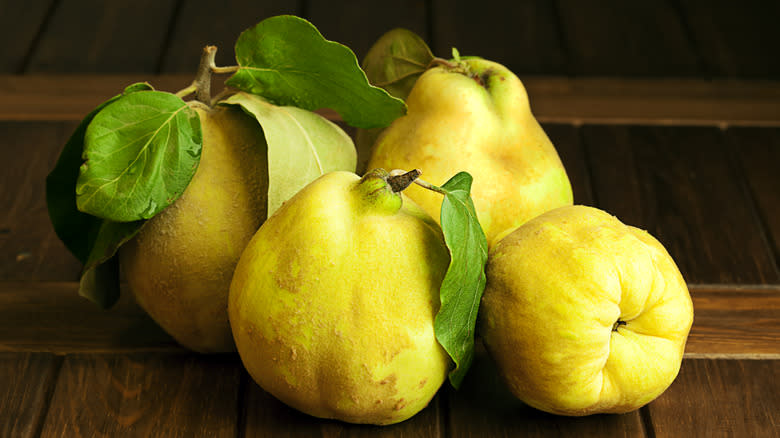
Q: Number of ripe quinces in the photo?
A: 4